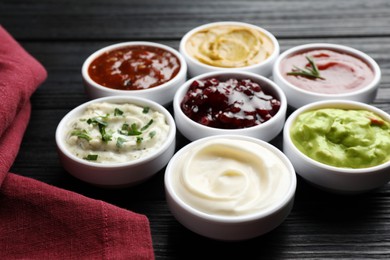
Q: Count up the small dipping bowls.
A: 7